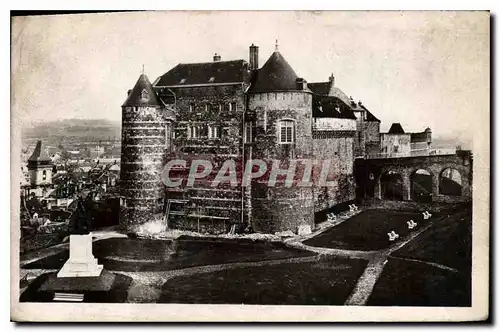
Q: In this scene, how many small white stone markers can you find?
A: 5